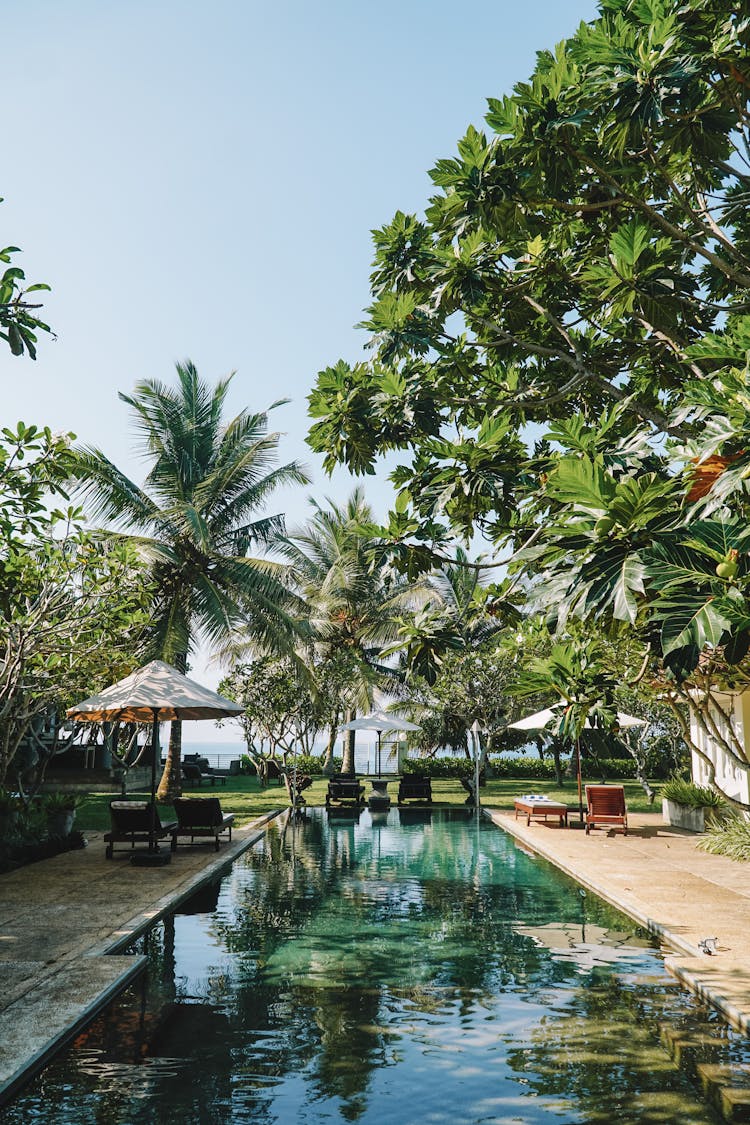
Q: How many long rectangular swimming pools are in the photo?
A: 1